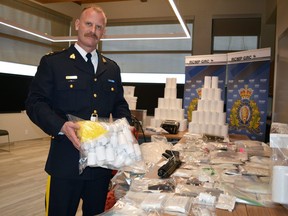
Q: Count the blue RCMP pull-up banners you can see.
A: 2